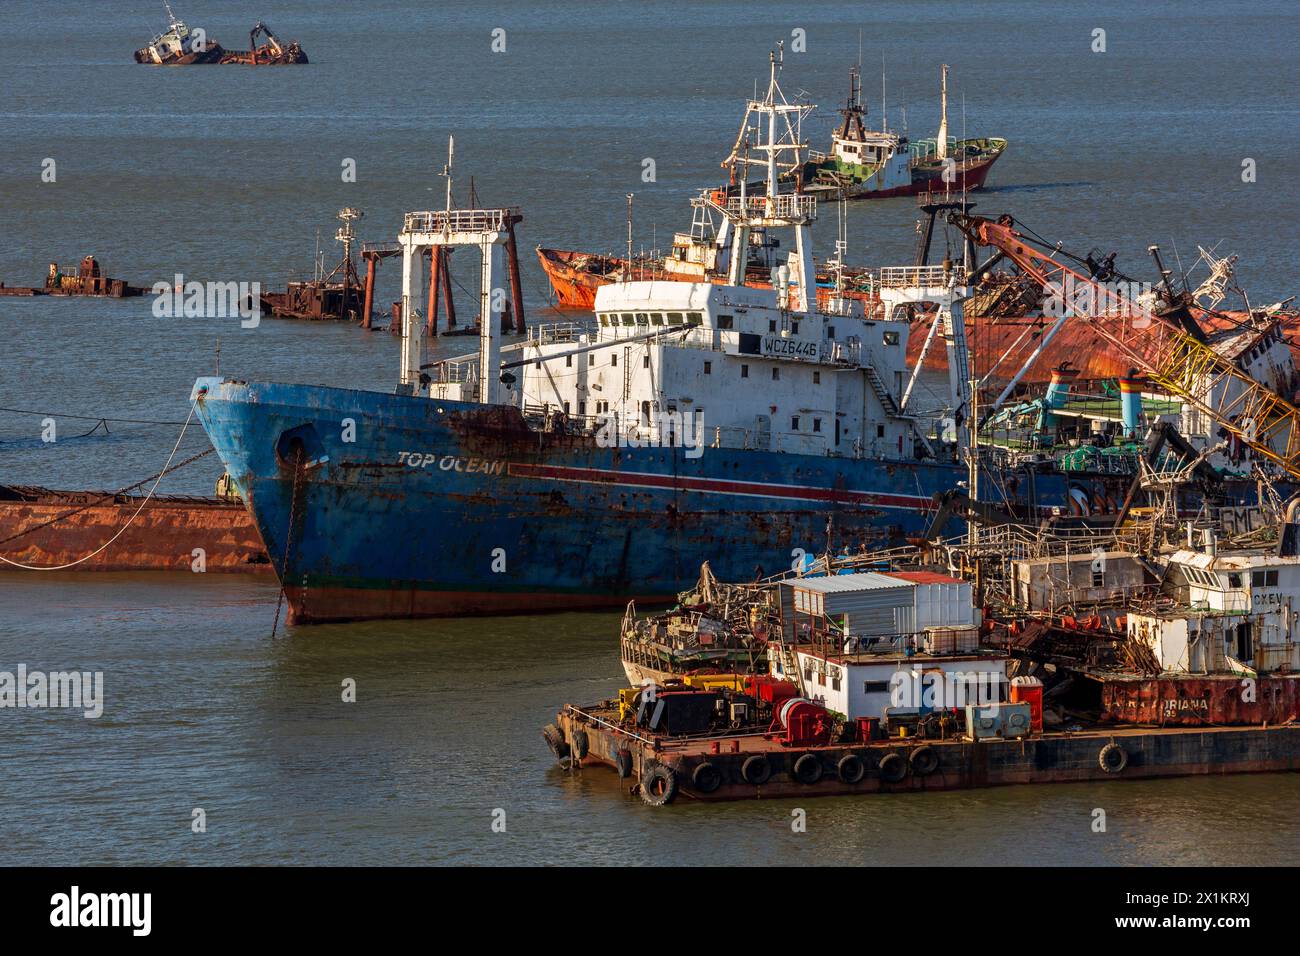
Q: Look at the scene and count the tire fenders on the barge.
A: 11